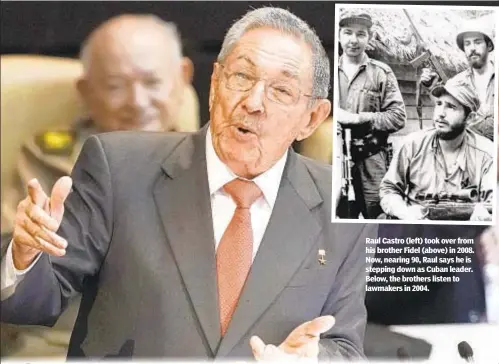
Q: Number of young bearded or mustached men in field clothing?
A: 2